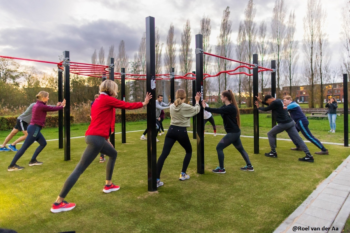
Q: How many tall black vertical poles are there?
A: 12